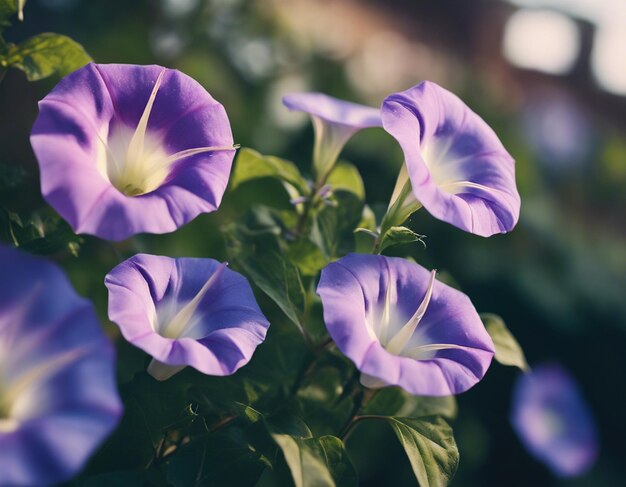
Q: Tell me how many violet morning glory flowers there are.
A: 7